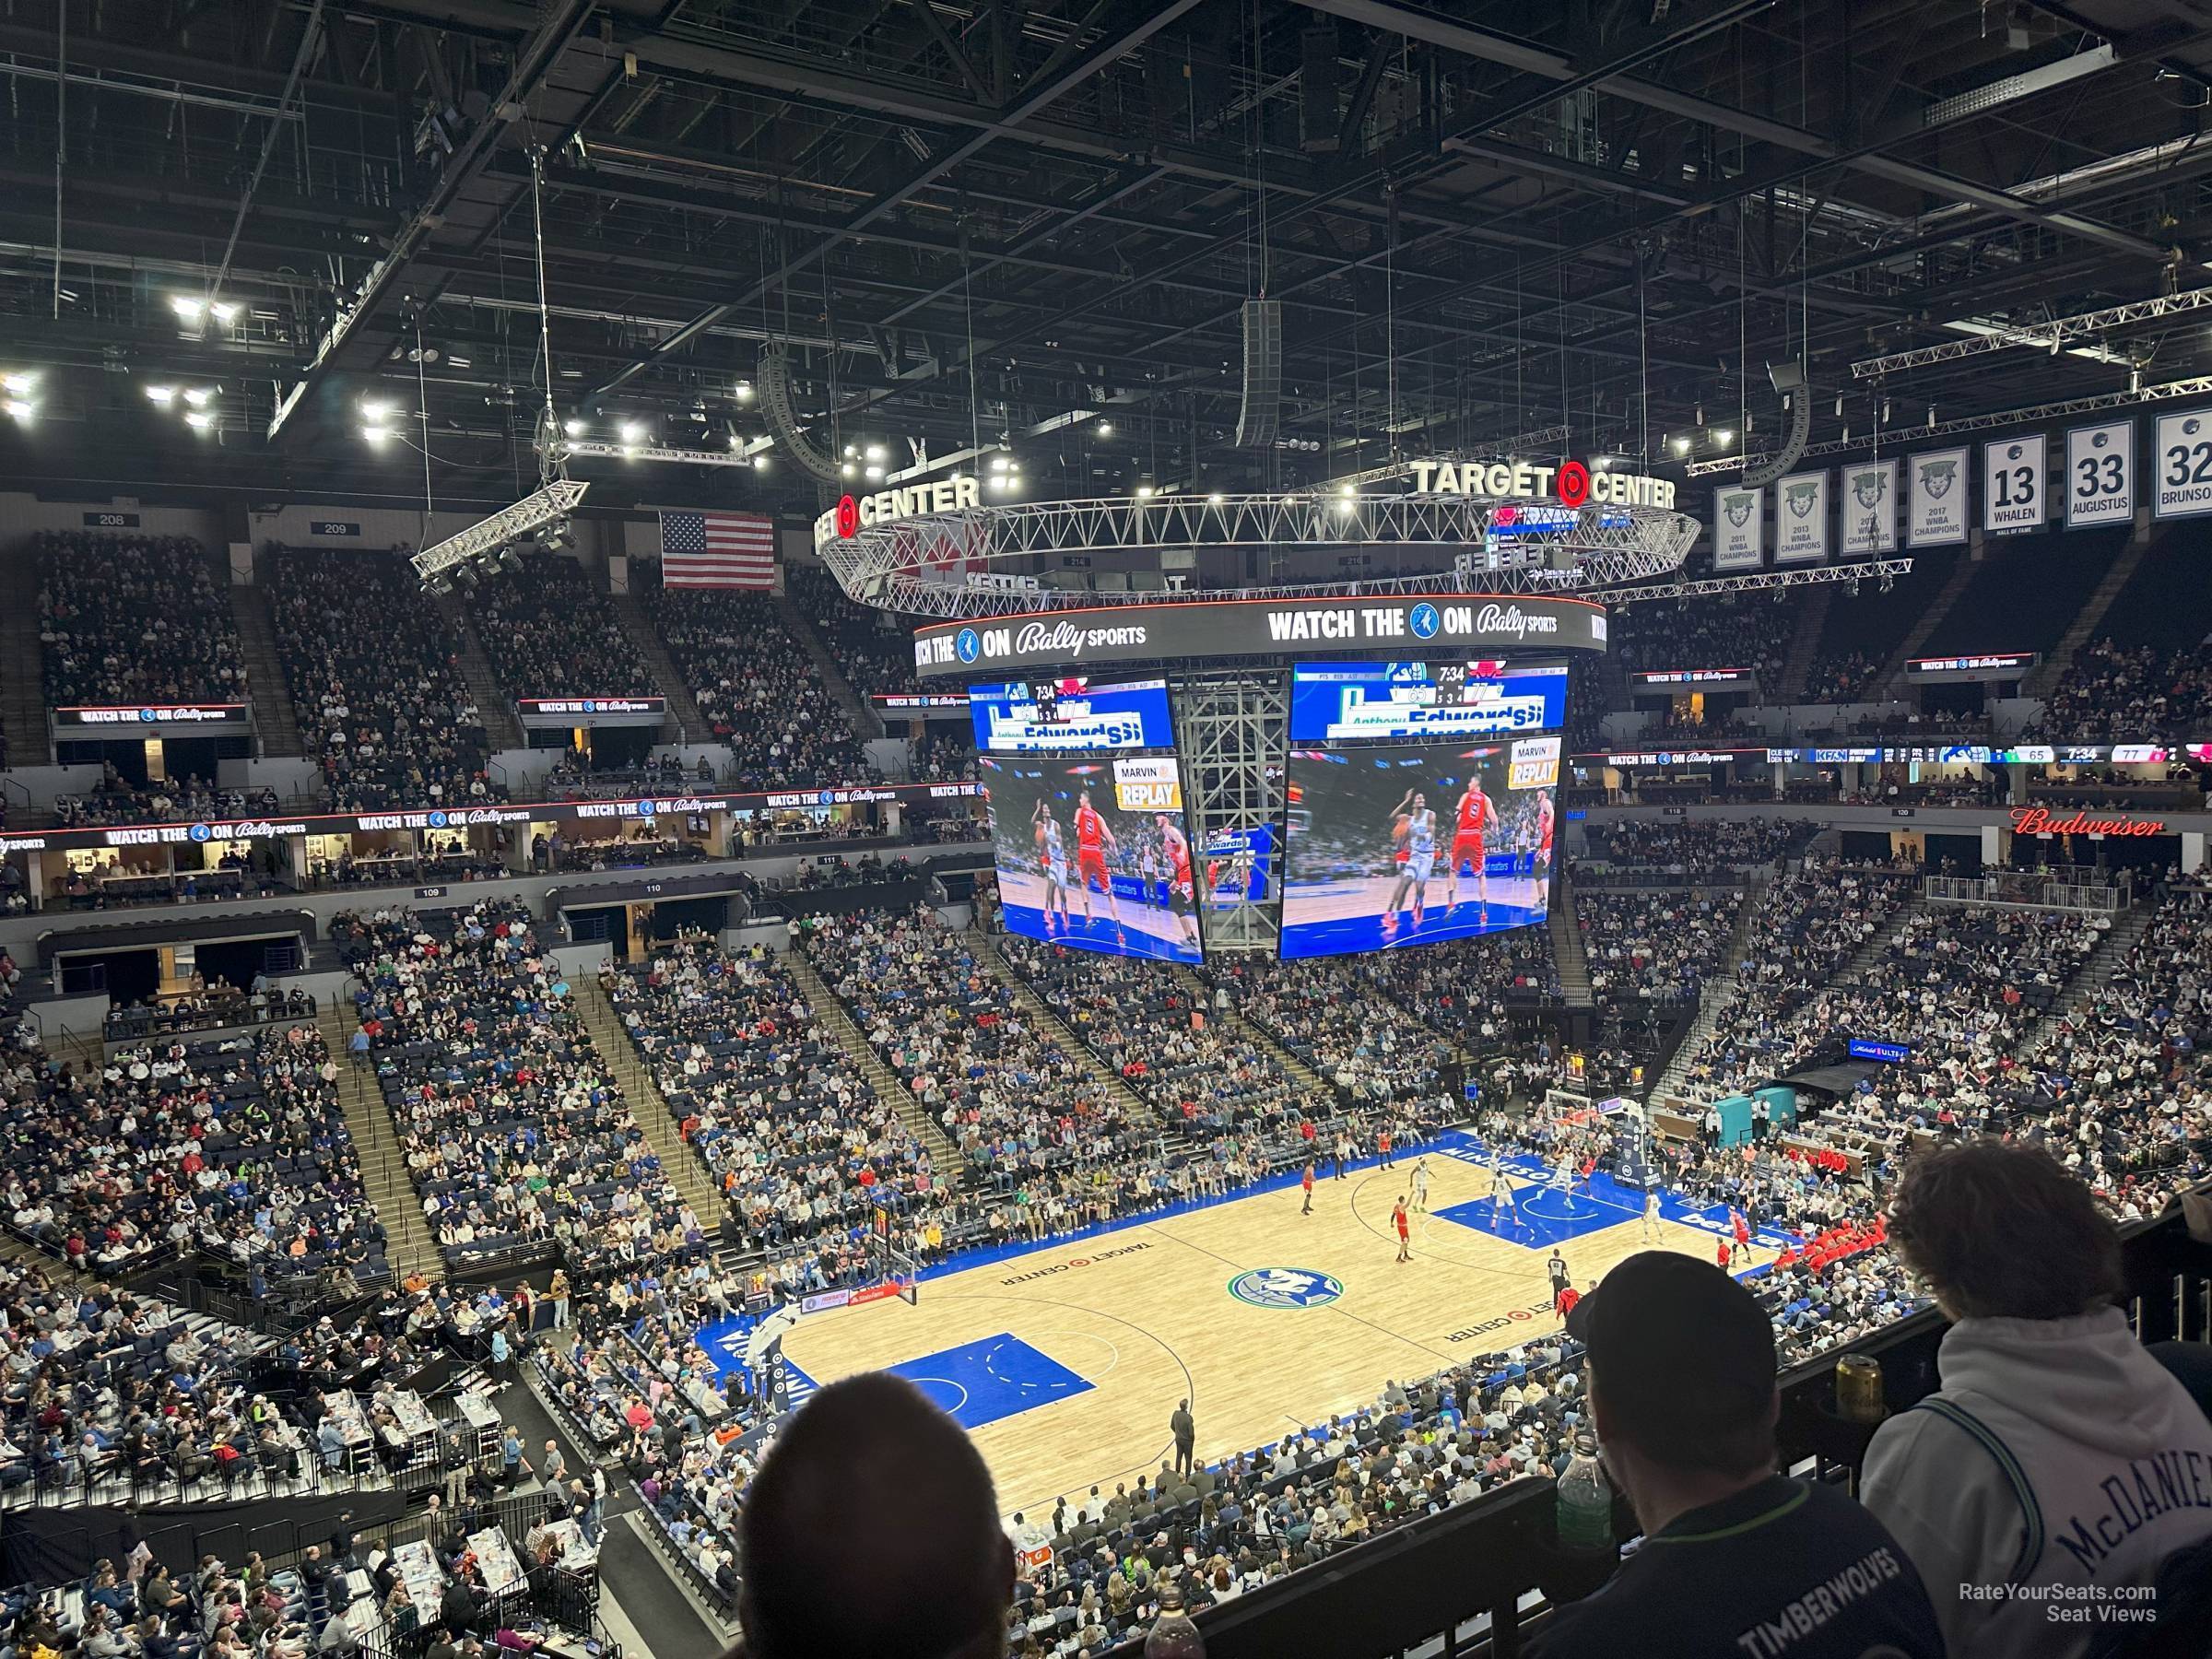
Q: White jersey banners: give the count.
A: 3